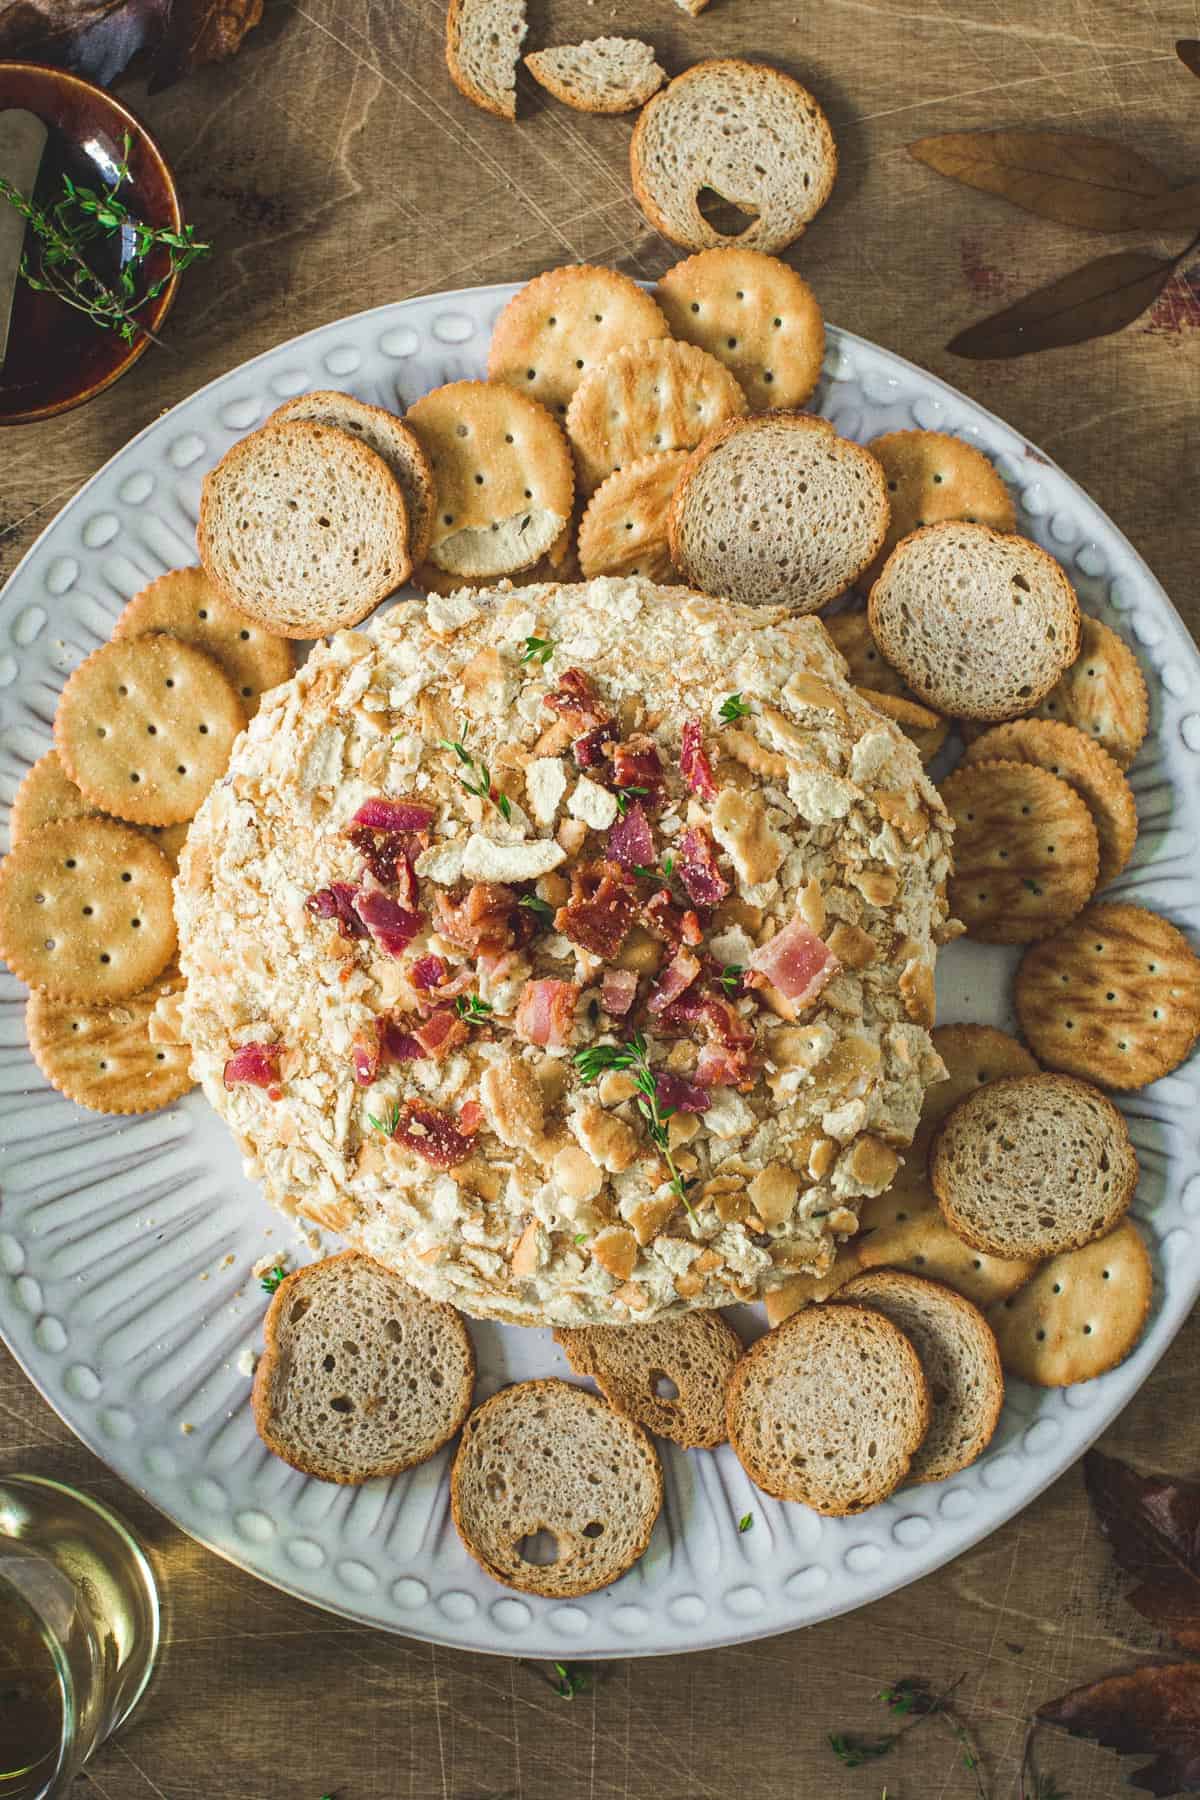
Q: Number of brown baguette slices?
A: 11